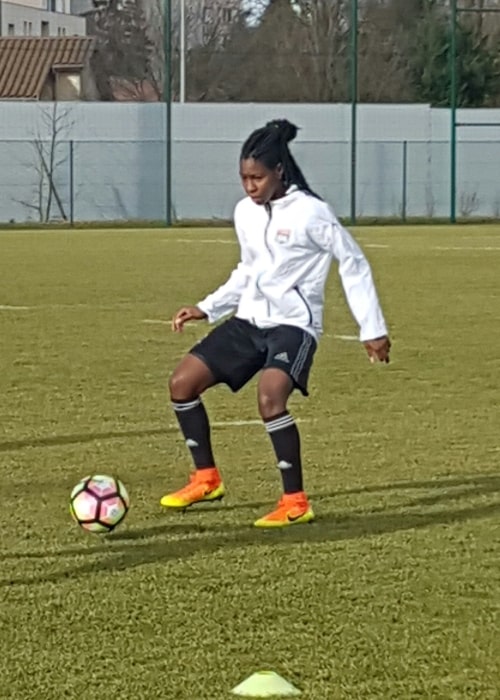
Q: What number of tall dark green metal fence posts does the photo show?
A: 3